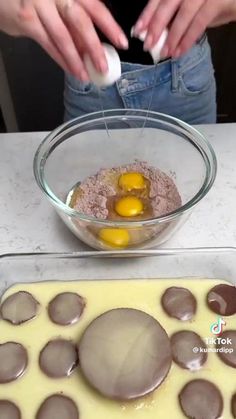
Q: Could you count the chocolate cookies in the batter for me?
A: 13